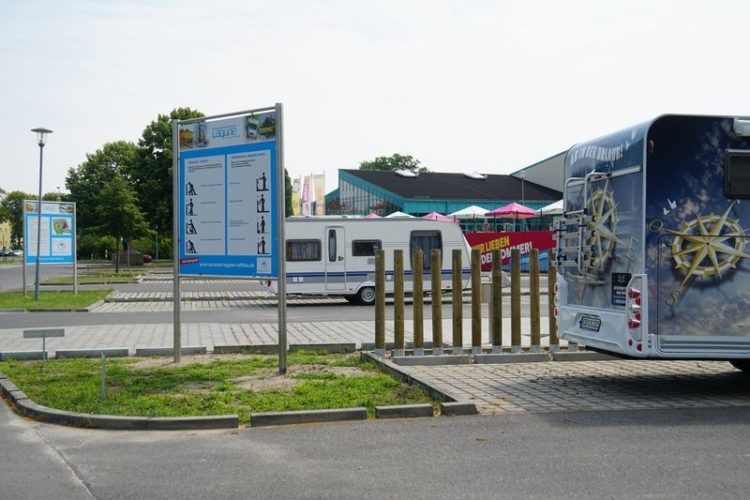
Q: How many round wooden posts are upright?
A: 10